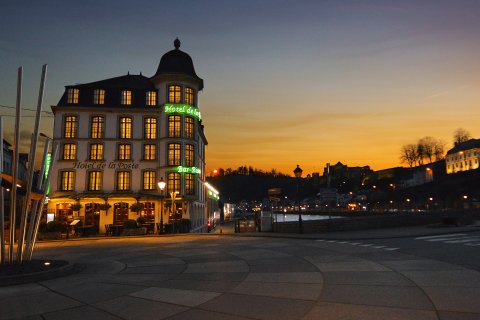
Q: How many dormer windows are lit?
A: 4